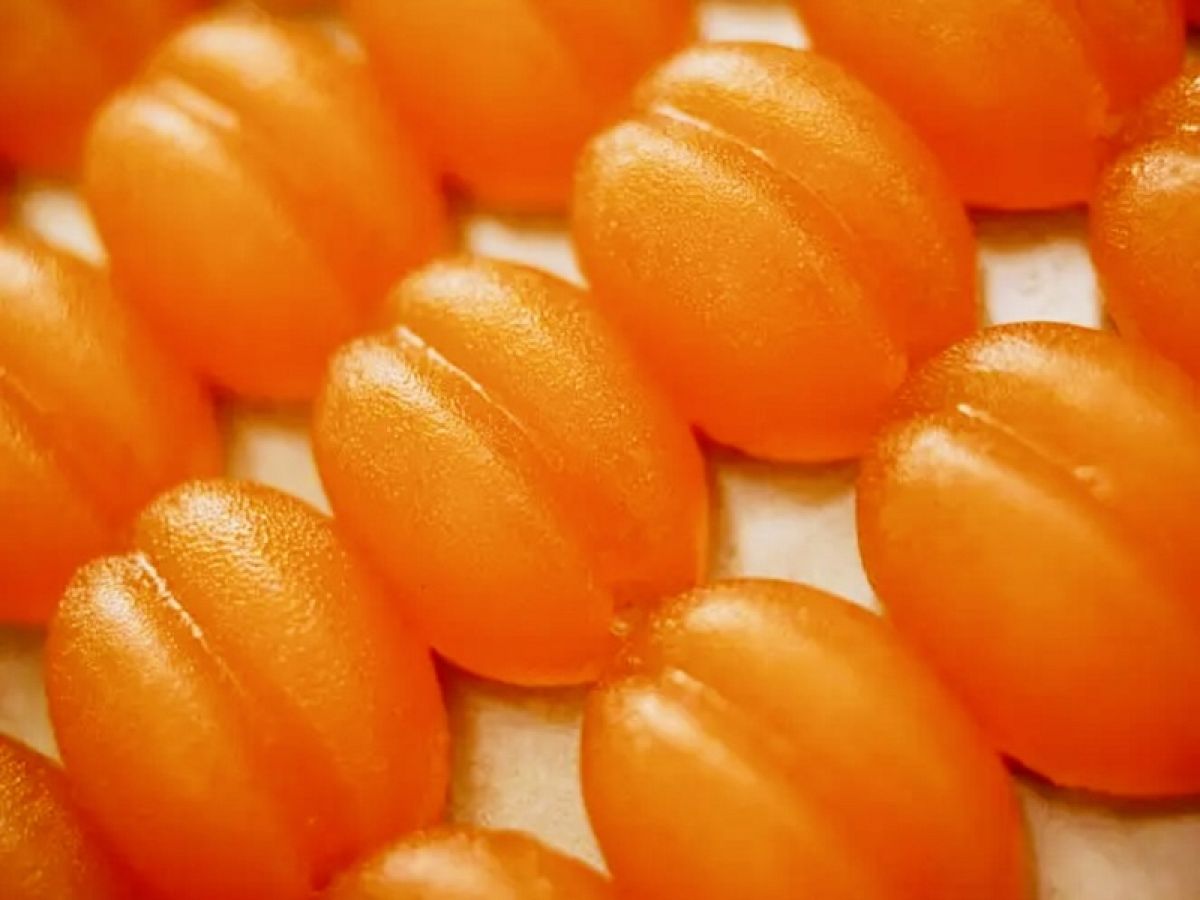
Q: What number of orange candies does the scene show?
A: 13